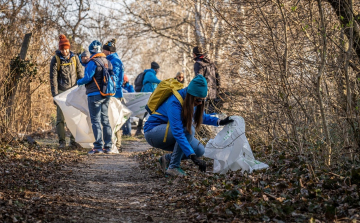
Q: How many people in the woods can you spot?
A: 9